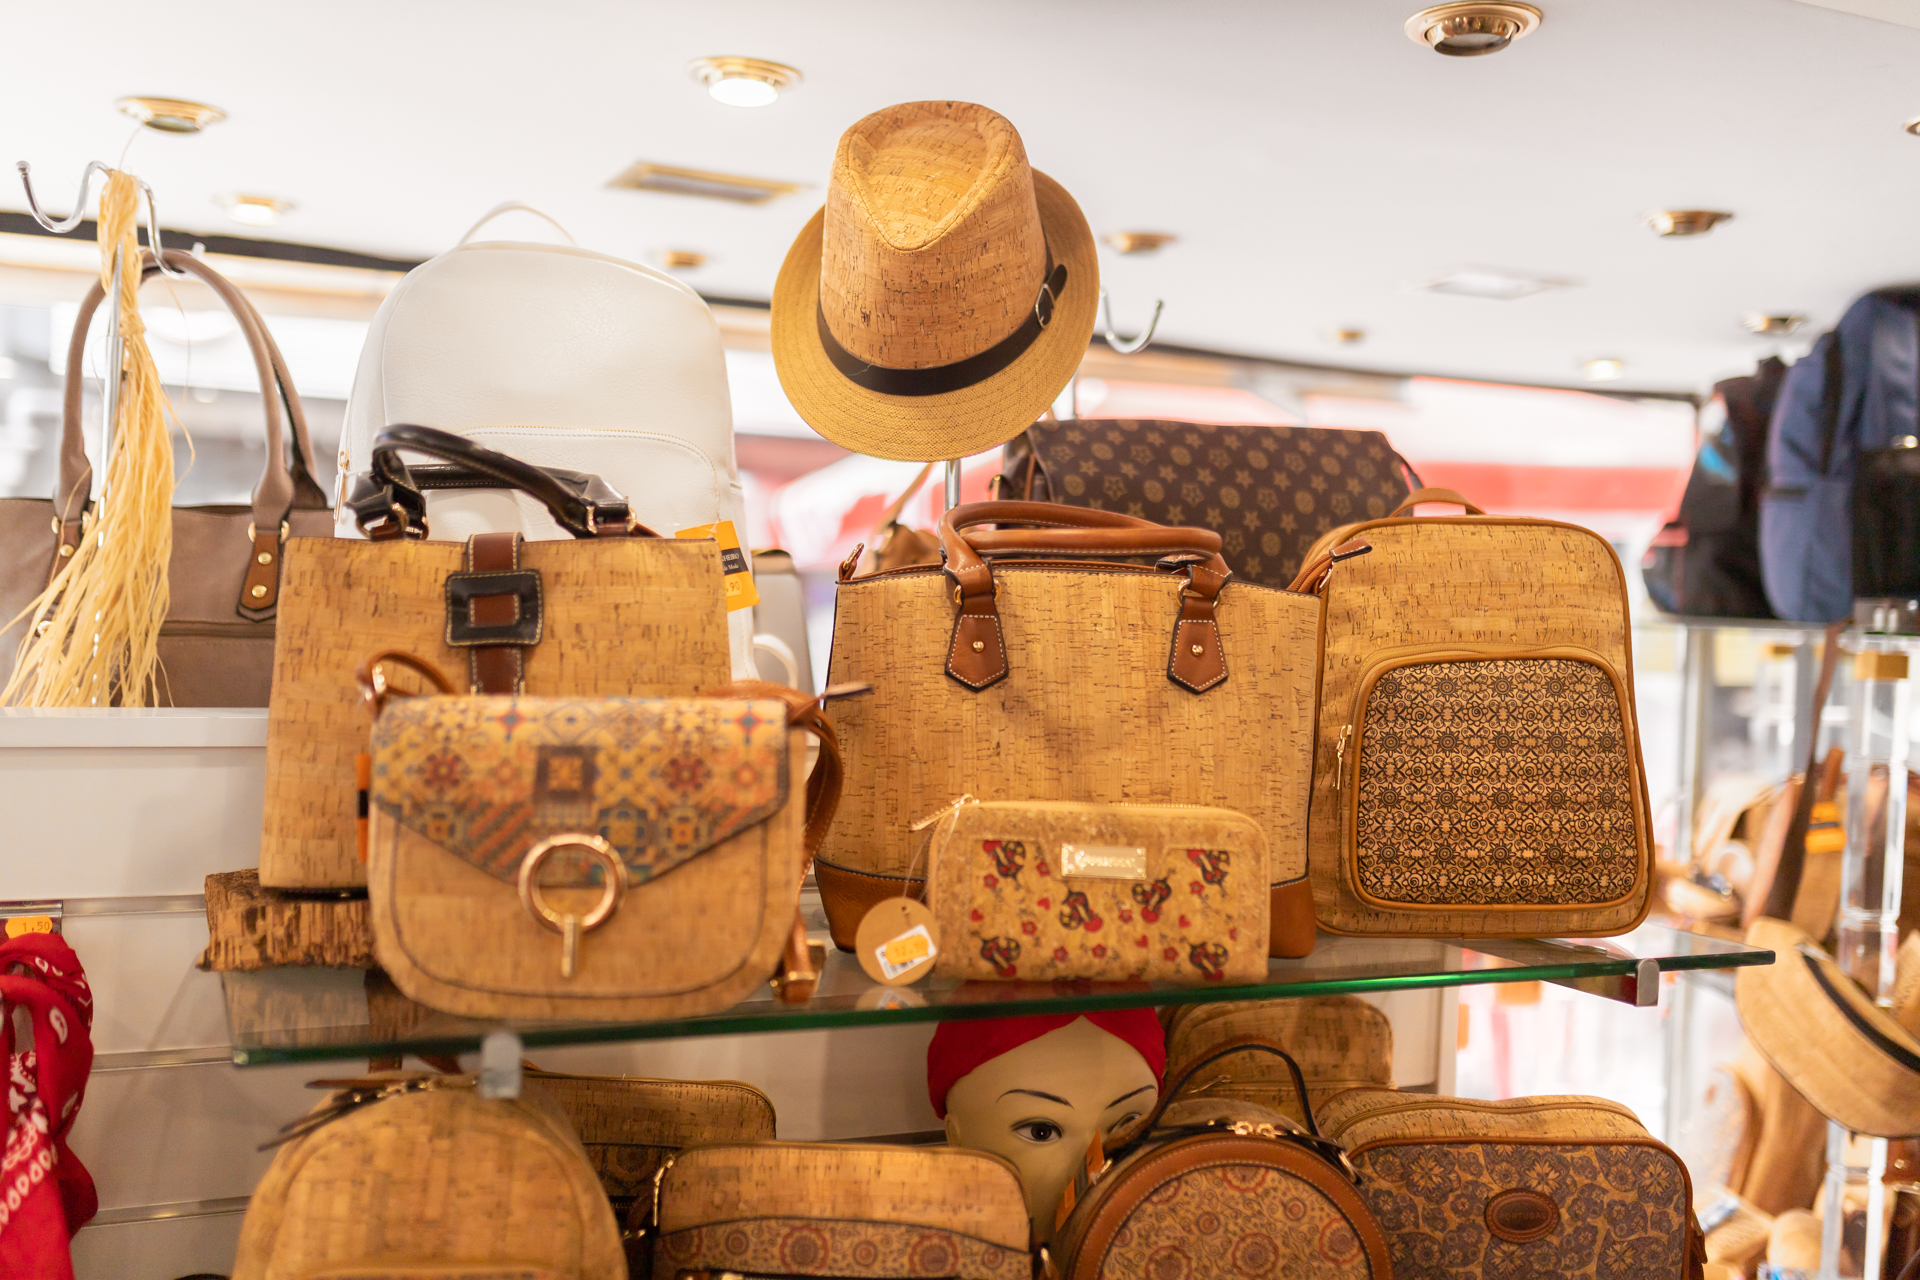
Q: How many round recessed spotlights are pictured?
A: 11